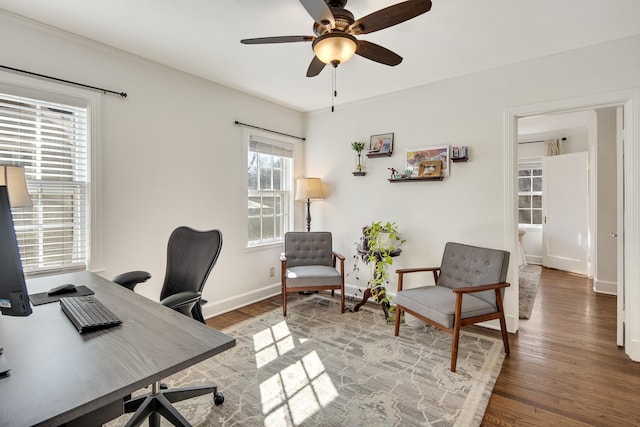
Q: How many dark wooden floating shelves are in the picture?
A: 4